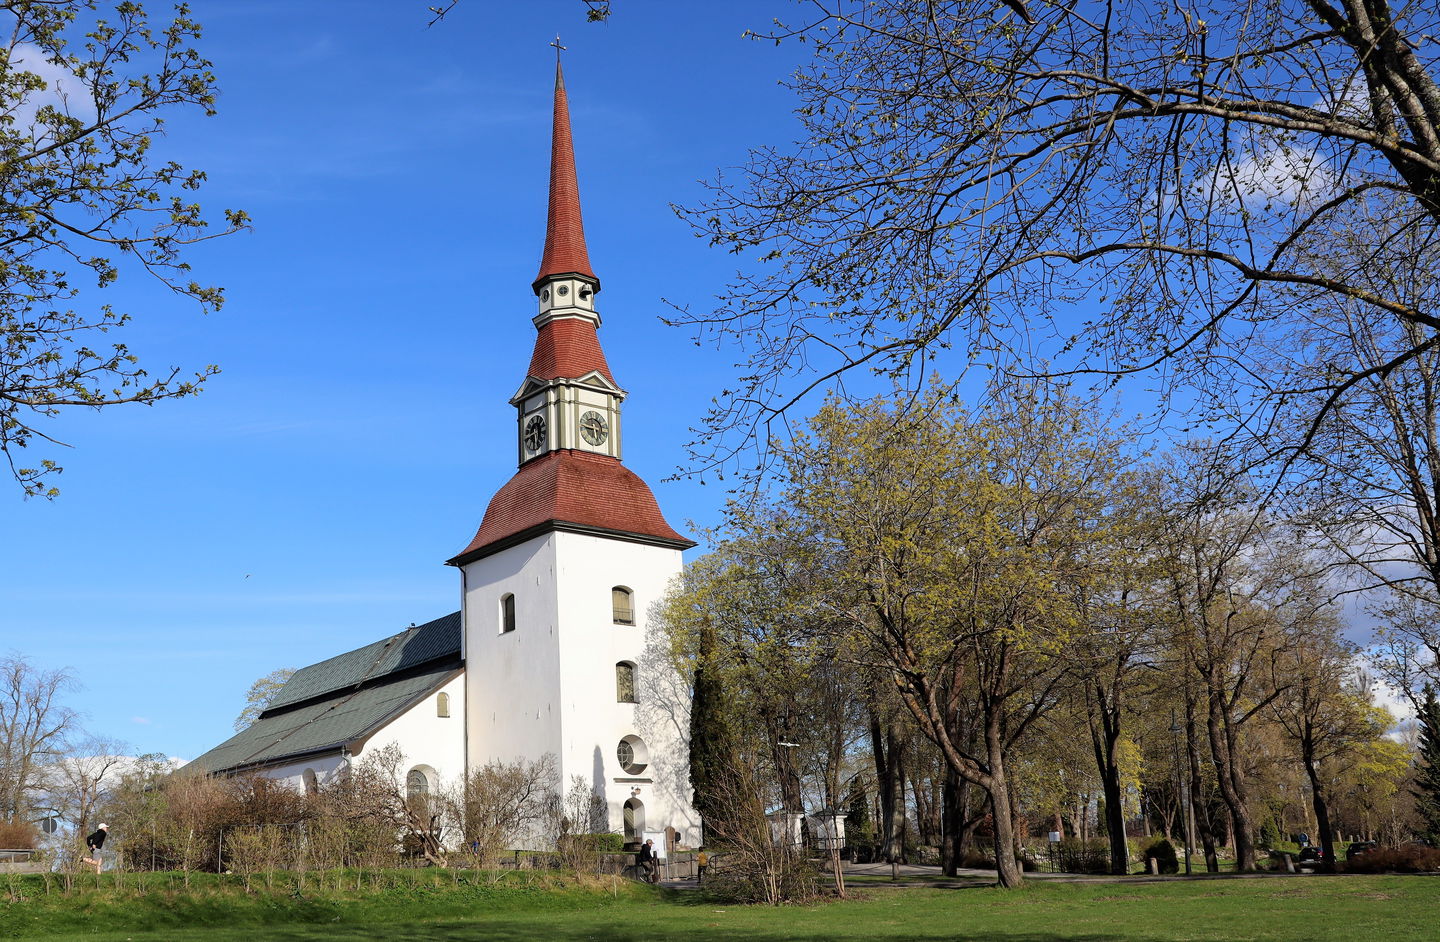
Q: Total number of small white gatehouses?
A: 2